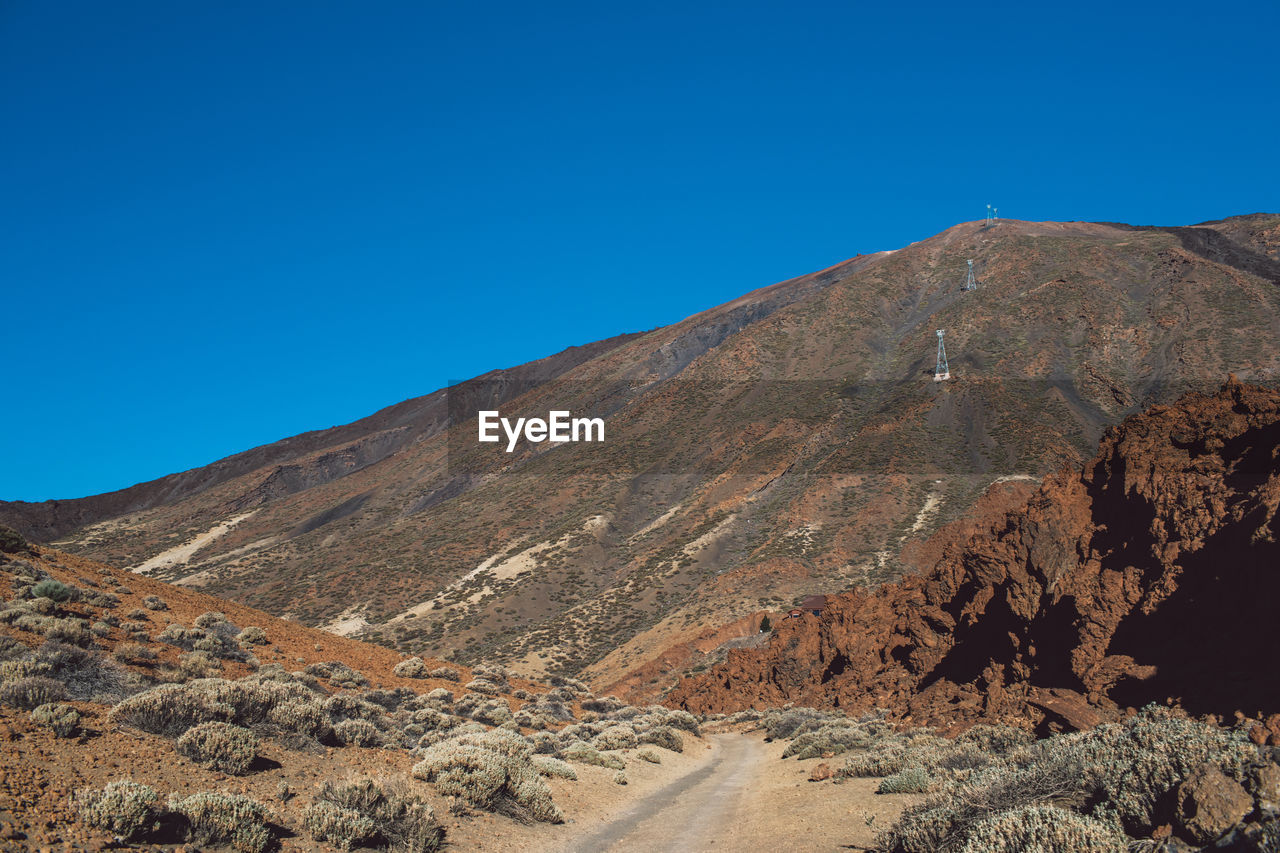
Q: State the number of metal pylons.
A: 4